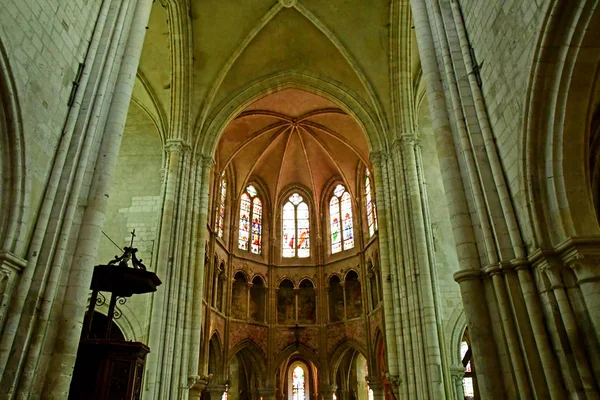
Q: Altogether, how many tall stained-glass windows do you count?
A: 5